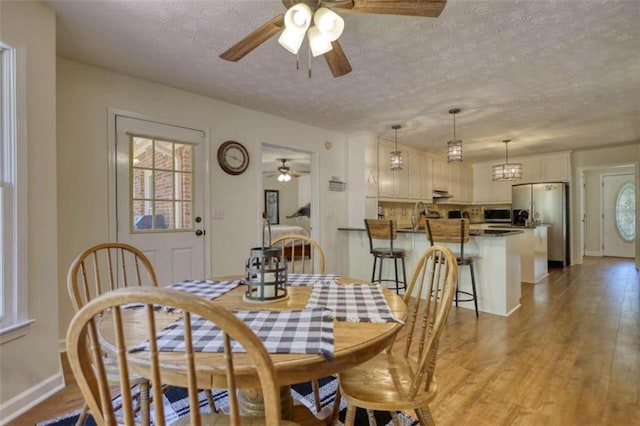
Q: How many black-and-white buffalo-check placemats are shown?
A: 4